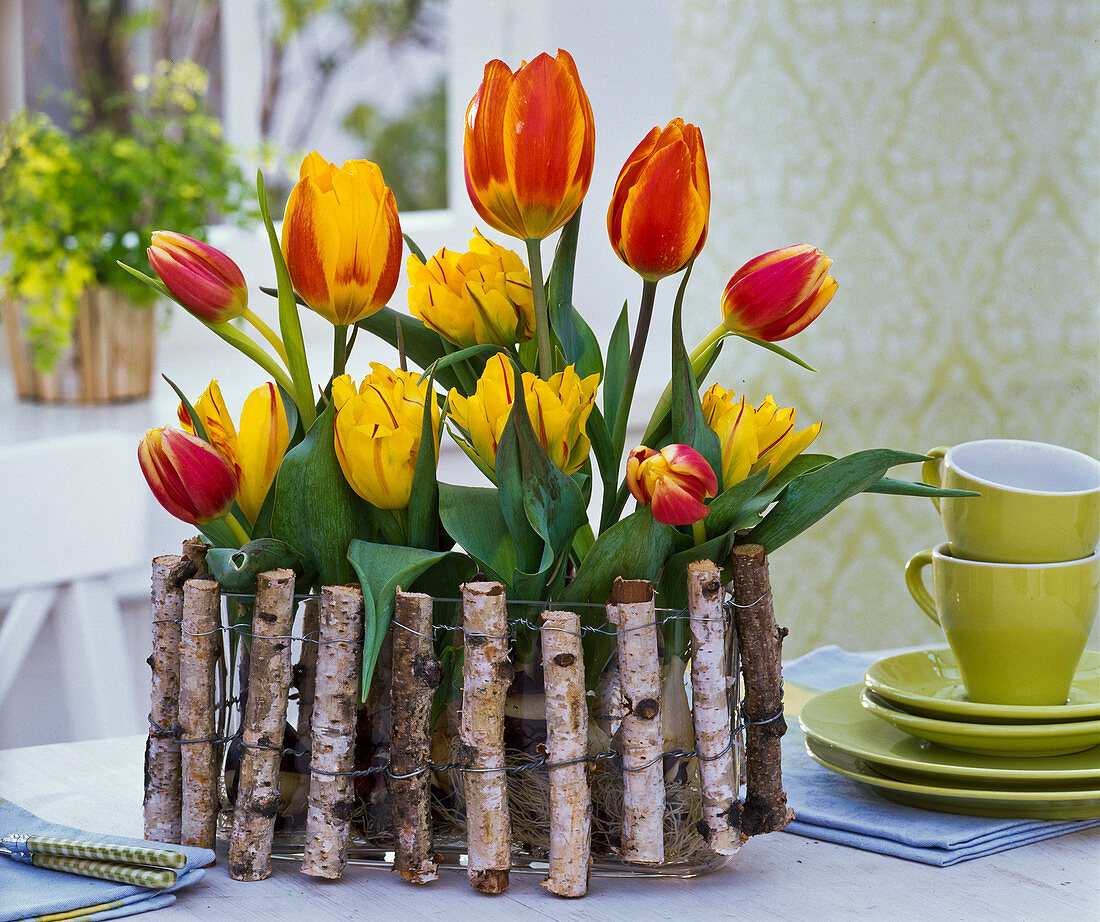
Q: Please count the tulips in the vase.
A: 12